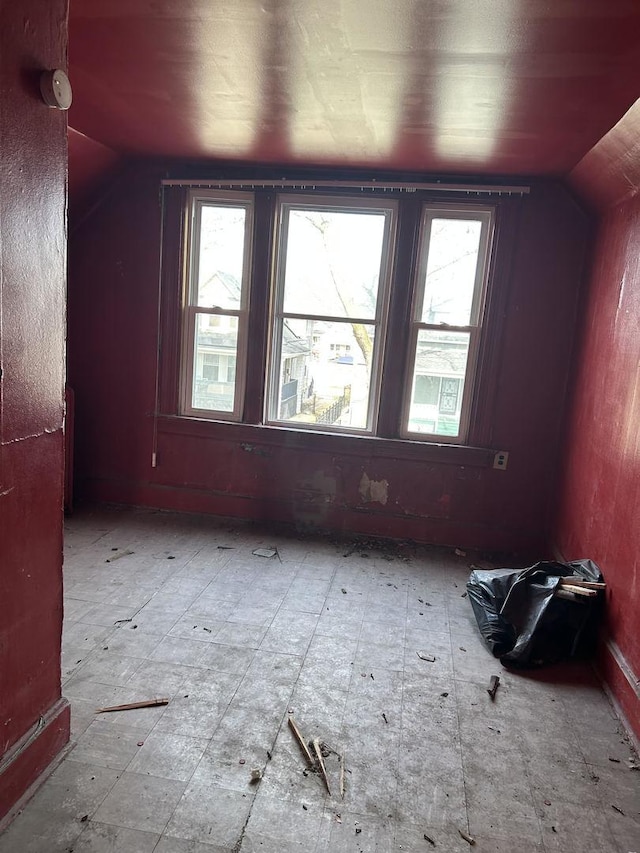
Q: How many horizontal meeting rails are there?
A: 3